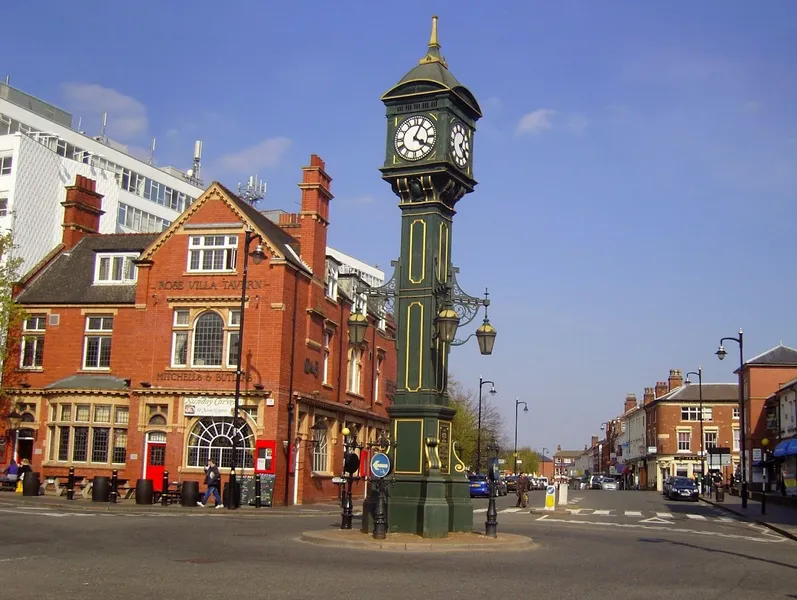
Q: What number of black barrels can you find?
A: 5